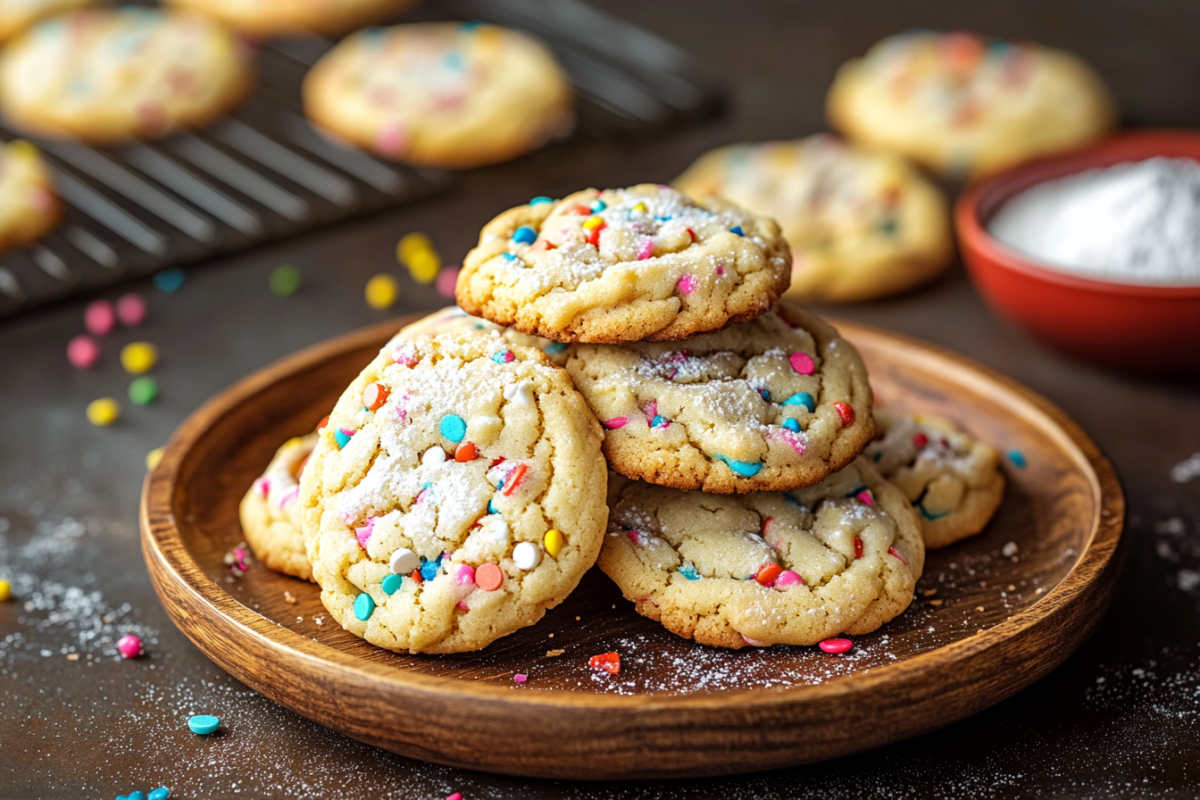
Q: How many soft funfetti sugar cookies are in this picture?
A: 14